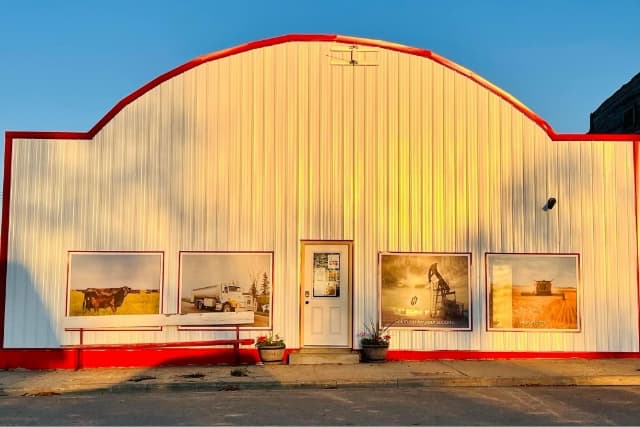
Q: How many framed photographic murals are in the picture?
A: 4